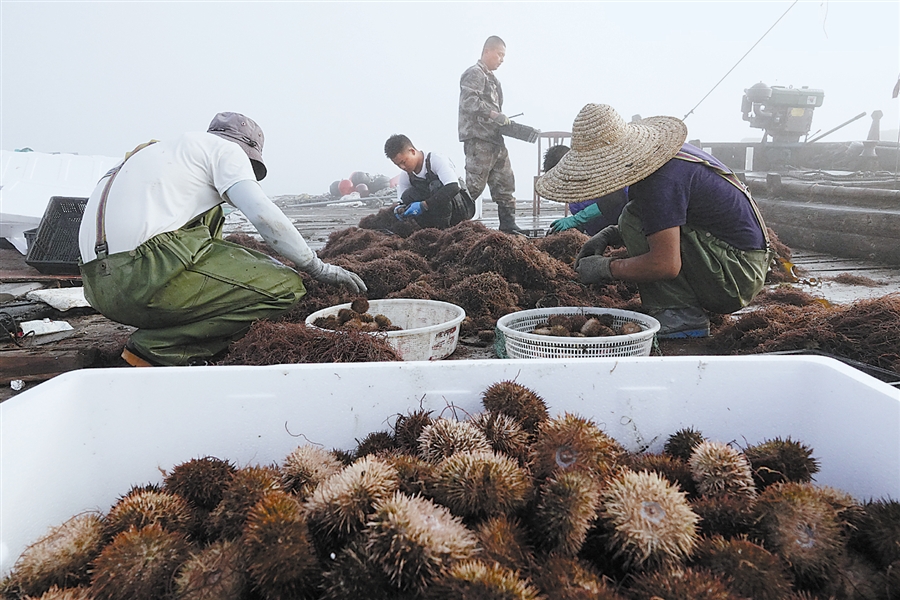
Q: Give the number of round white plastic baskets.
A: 2